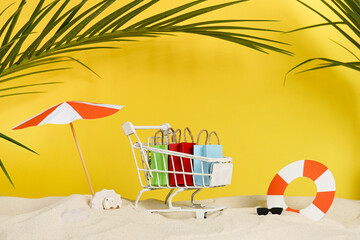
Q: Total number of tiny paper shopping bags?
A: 3